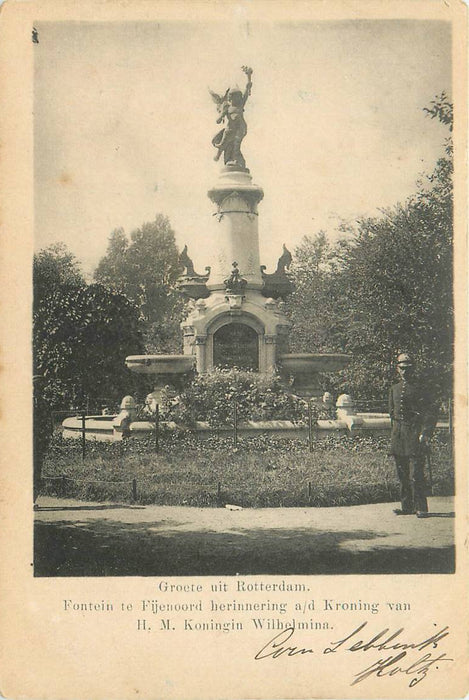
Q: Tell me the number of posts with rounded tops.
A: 2